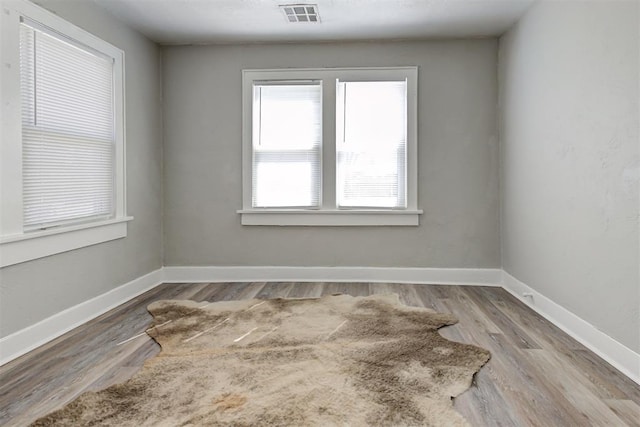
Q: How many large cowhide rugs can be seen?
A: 1